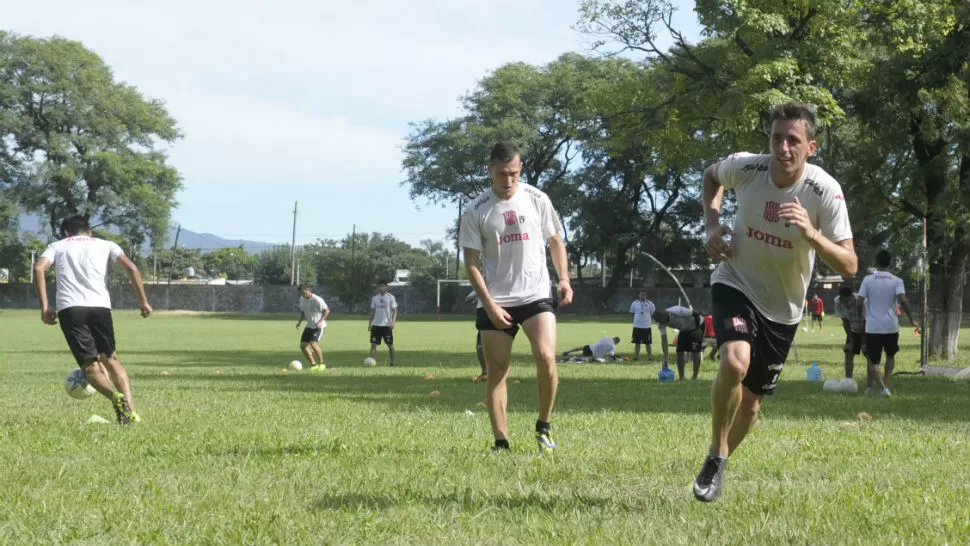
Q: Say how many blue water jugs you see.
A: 2